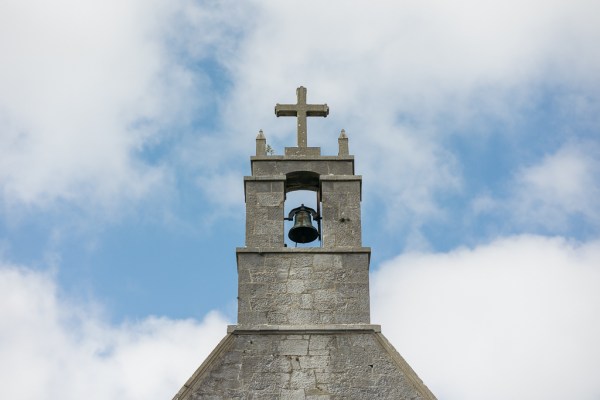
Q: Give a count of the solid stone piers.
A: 2